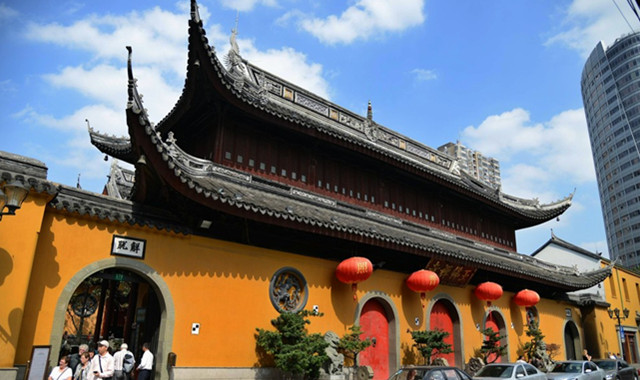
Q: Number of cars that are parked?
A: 4